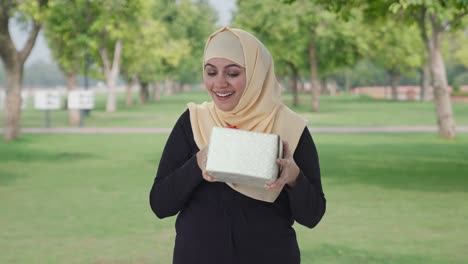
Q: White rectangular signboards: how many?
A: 2